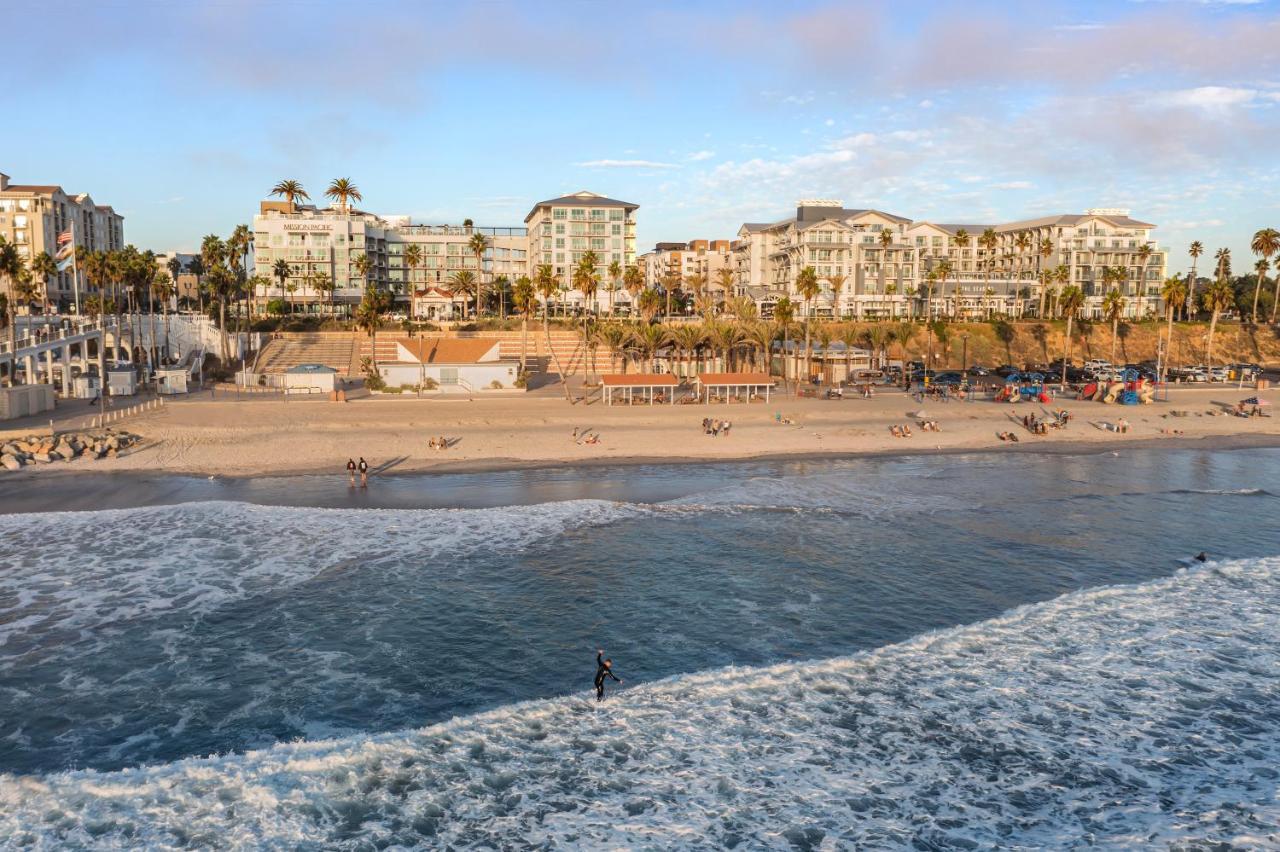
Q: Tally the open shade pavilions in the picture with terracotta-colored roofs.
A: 2